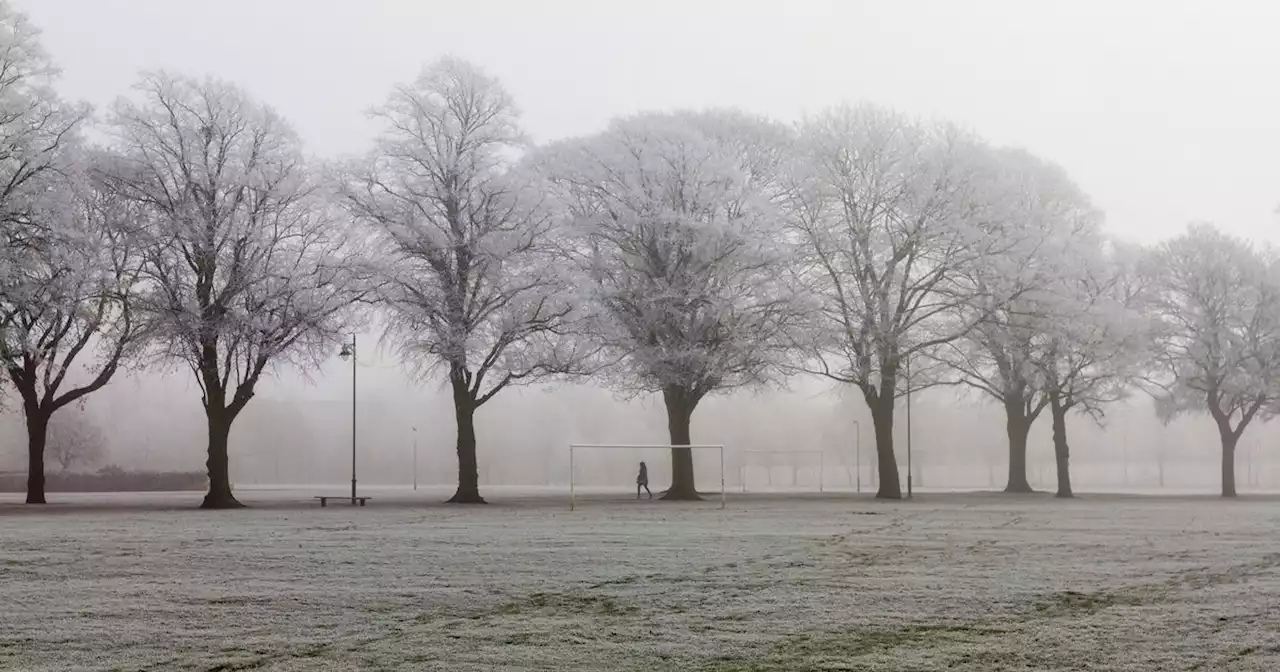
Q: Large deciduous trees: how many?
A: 8